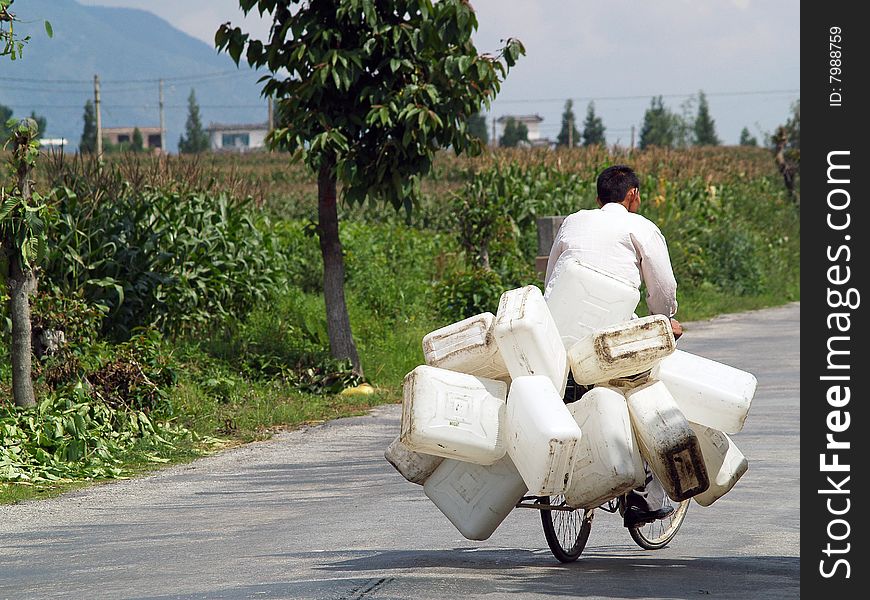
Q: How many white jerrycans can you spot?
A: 12